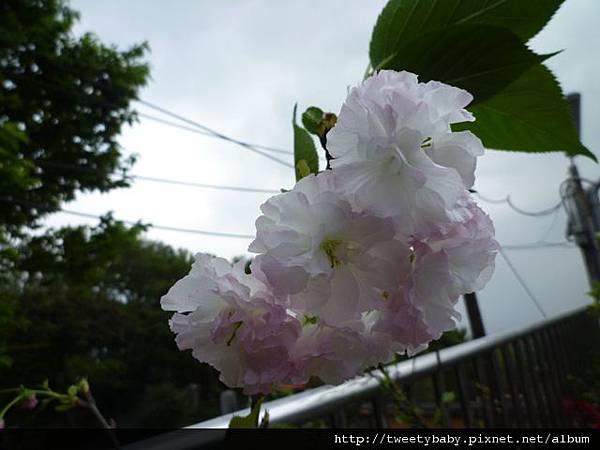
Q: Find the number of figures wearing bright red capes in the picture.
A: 0